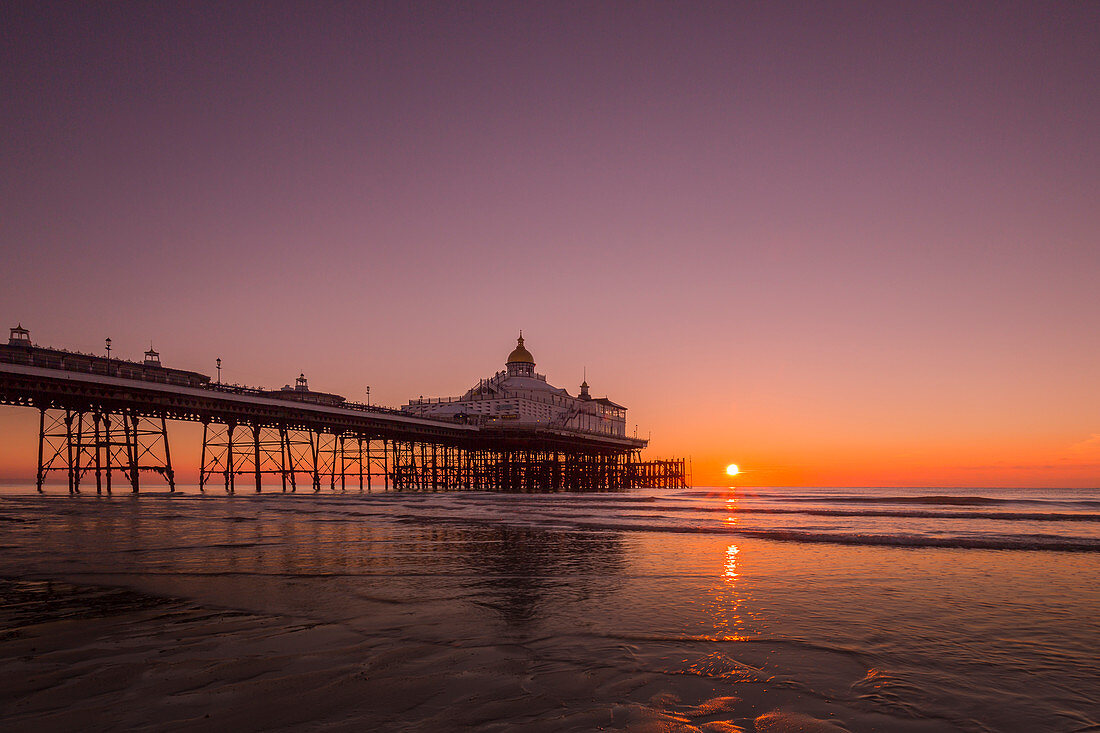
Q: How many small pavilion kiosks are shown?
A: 3